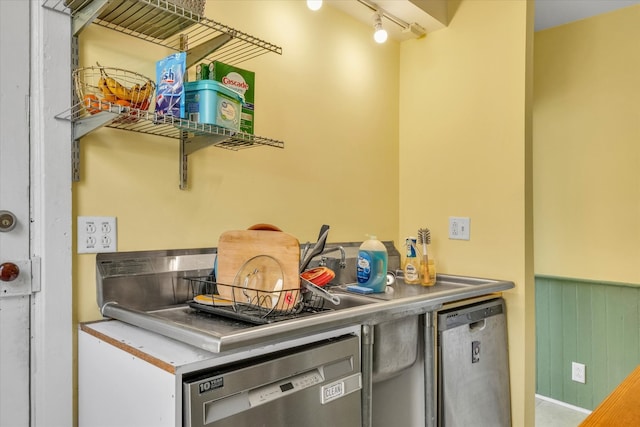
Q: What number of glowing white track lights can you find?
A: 2